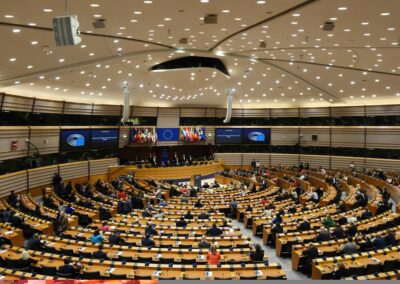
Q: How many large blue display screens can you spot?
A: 4